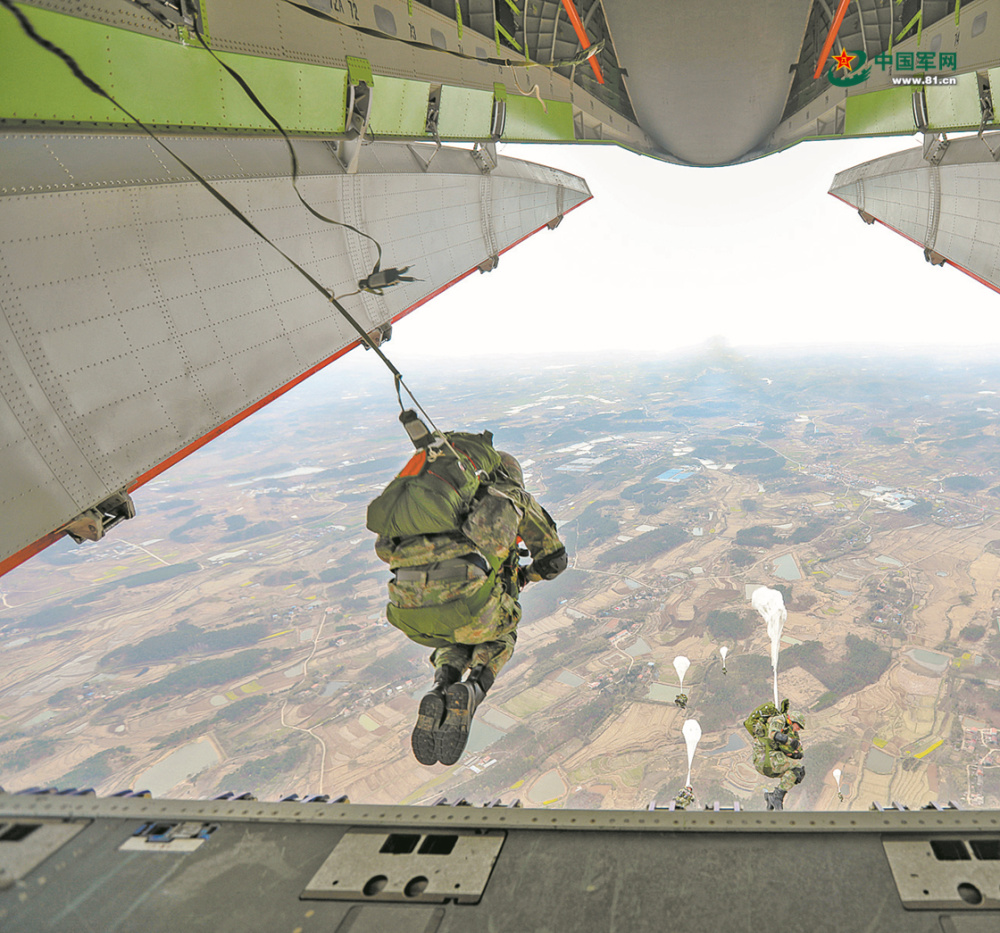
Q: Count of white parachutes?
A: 5